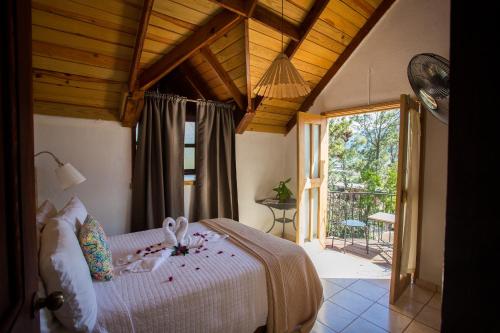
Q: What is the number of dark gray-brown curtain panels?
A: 2